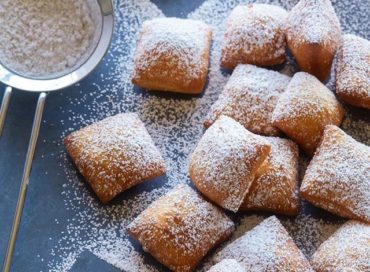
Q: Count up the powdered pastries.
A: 14